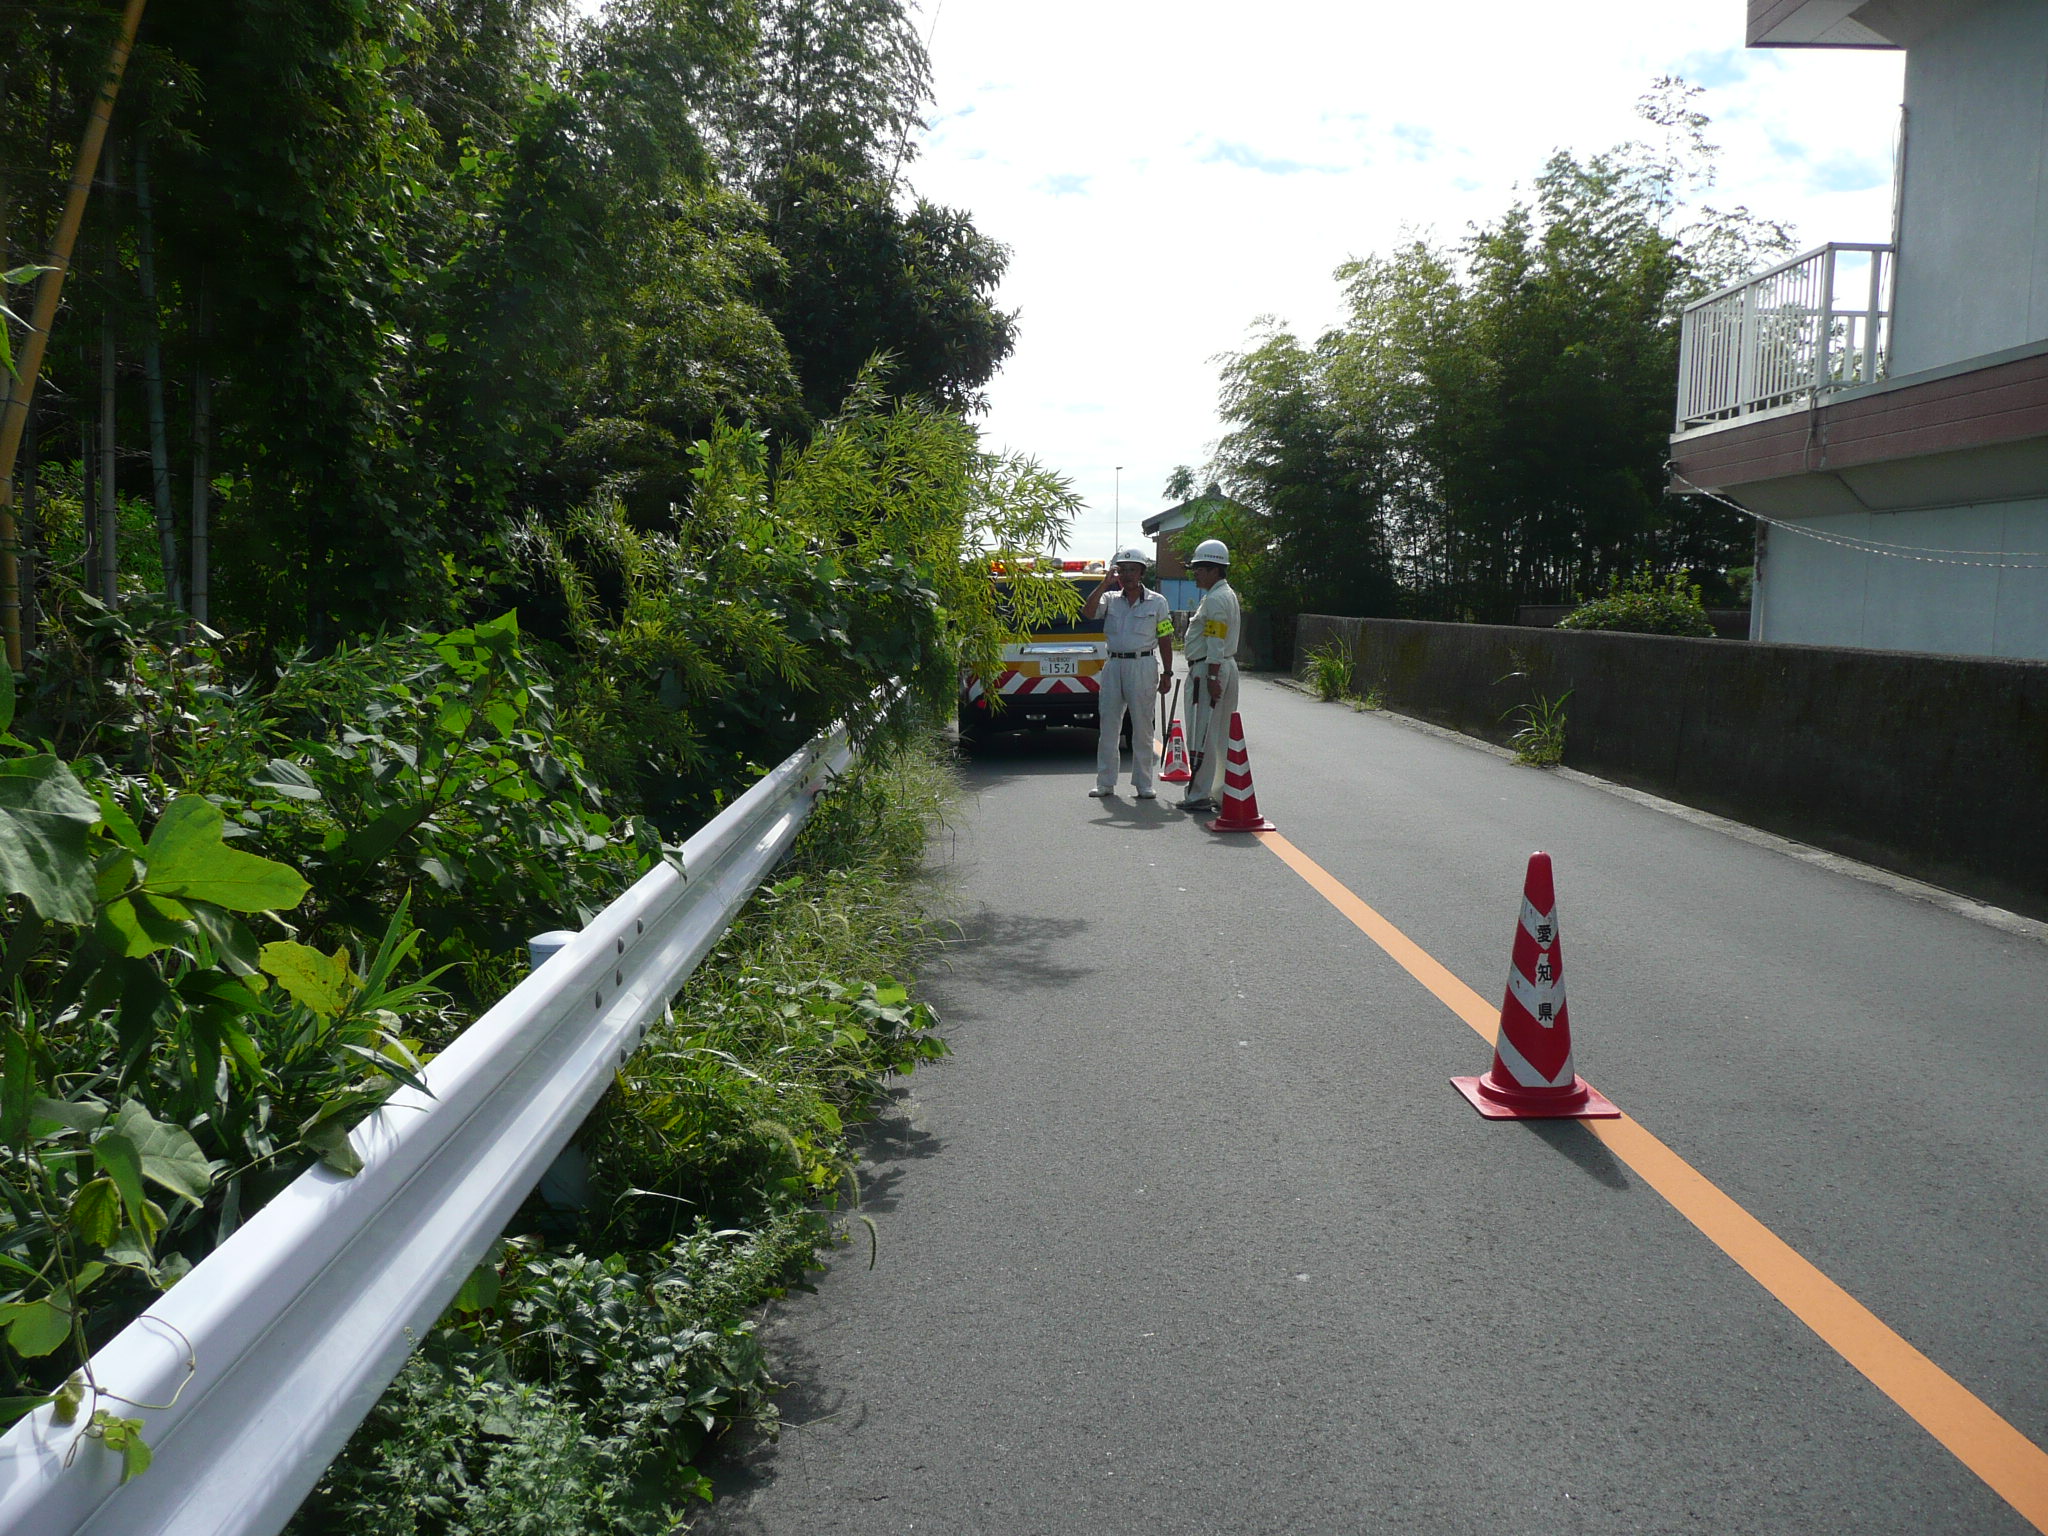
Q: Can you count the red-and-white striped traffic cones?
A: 3